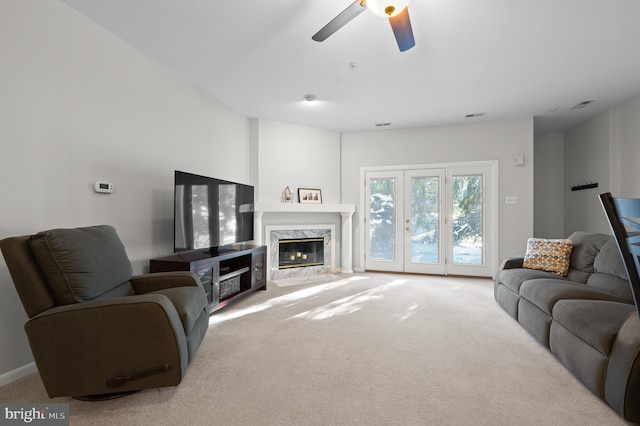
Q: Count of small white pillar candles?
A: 3